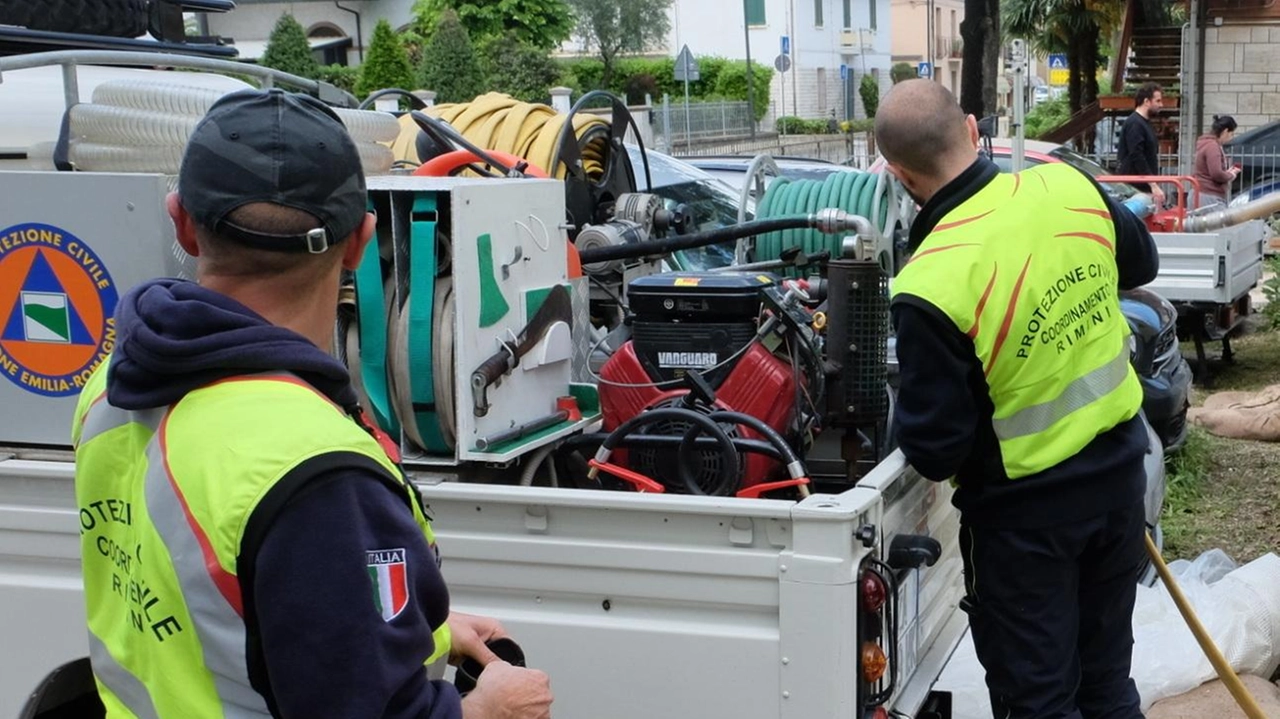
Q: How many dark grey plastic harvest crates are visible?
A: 0